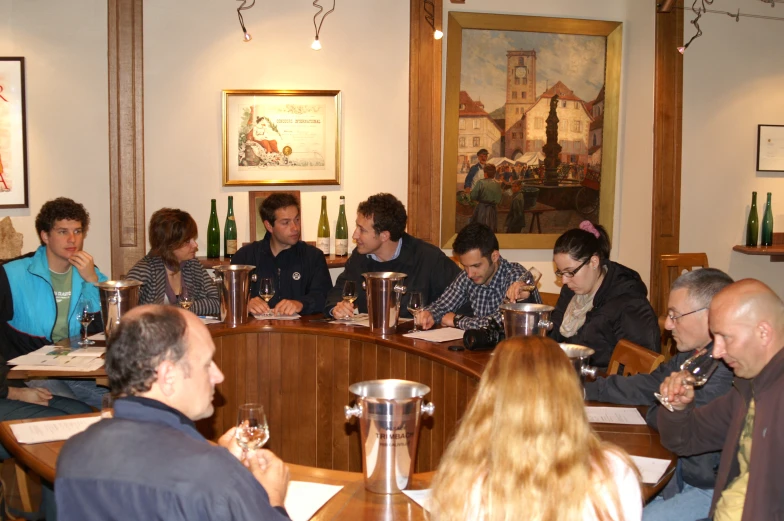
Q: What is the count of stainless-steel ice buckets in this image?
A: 6